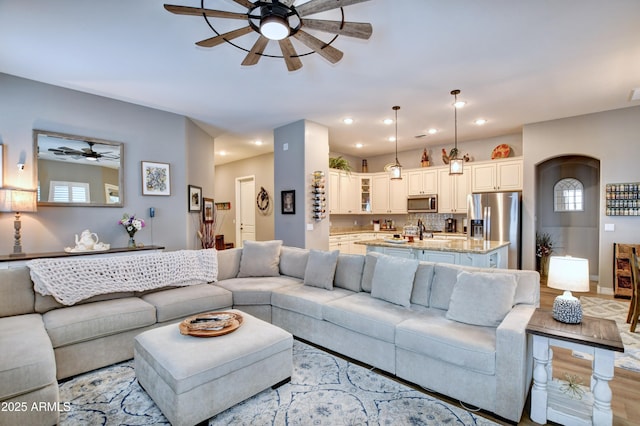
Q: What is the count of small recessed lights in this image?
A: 9